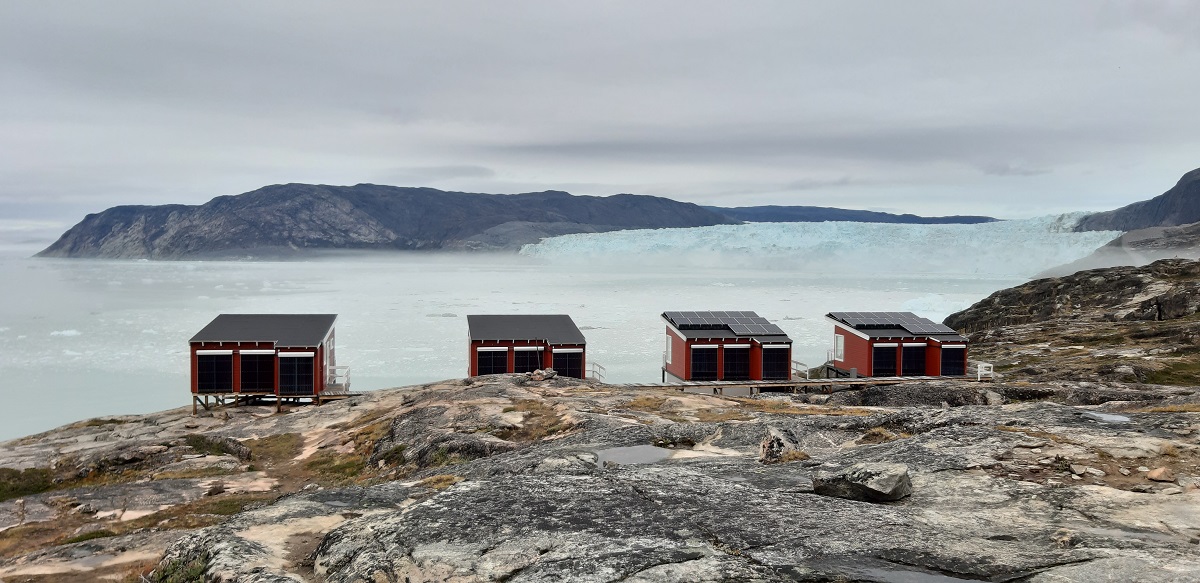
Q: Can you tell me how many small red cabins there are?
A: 4